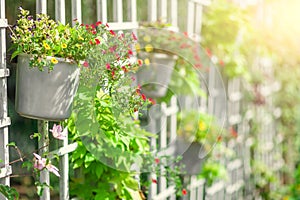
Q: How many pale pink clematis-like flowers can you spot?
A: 2